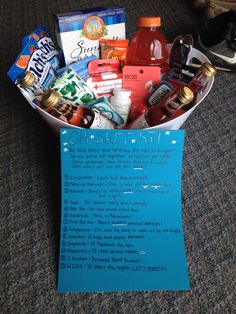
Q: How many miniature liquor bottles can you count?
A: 4